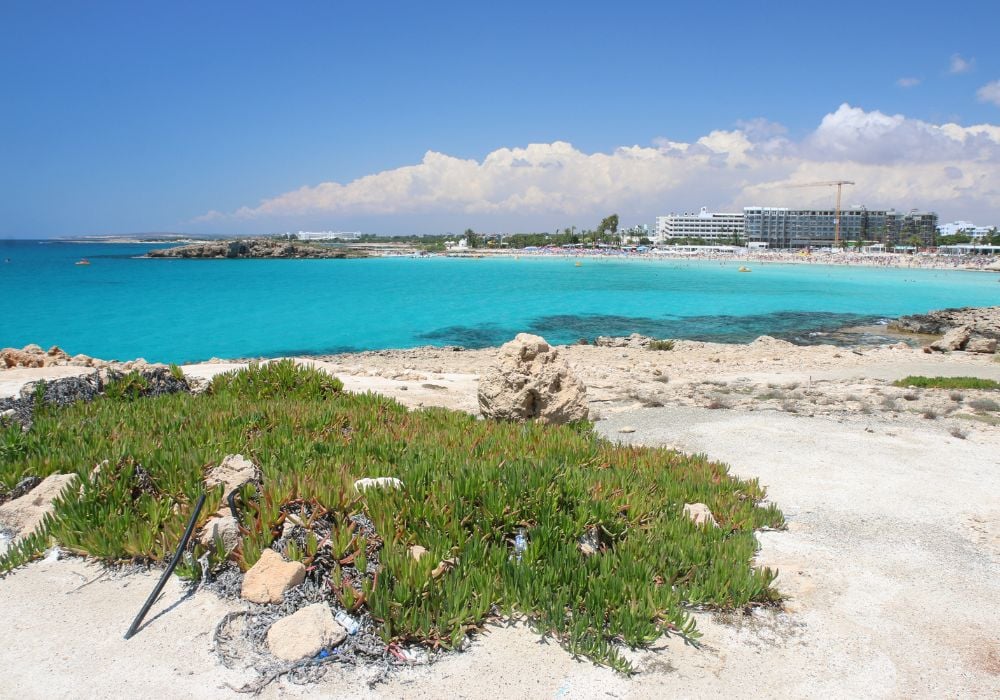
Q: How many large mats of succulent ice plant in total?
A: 1